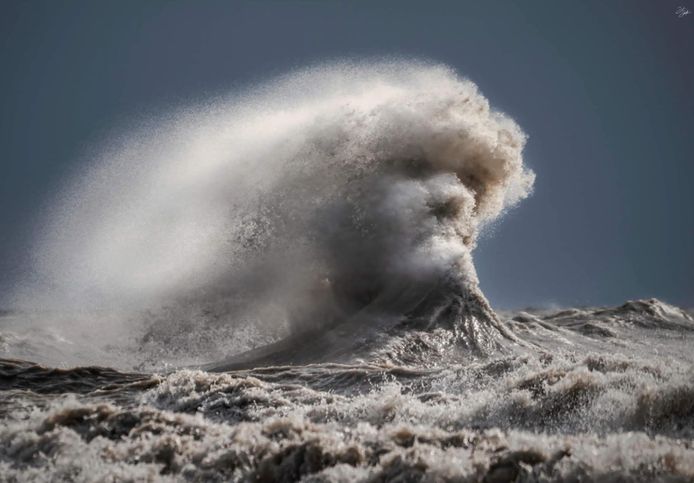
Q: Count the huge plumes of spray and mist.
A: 1